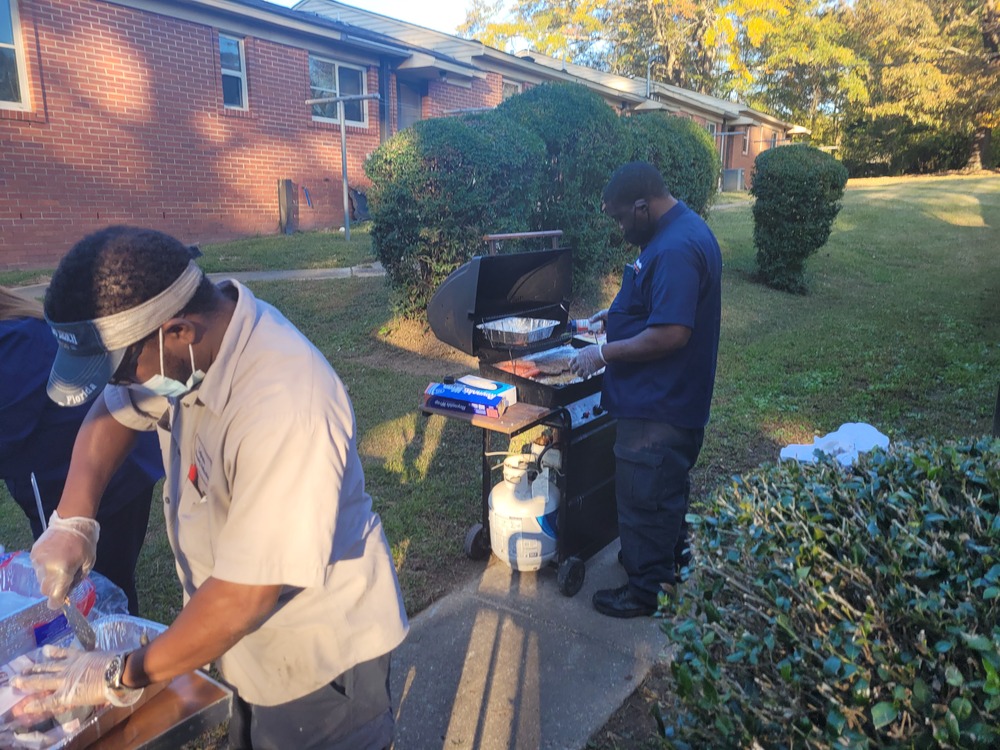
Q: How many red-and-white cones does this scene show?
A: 0